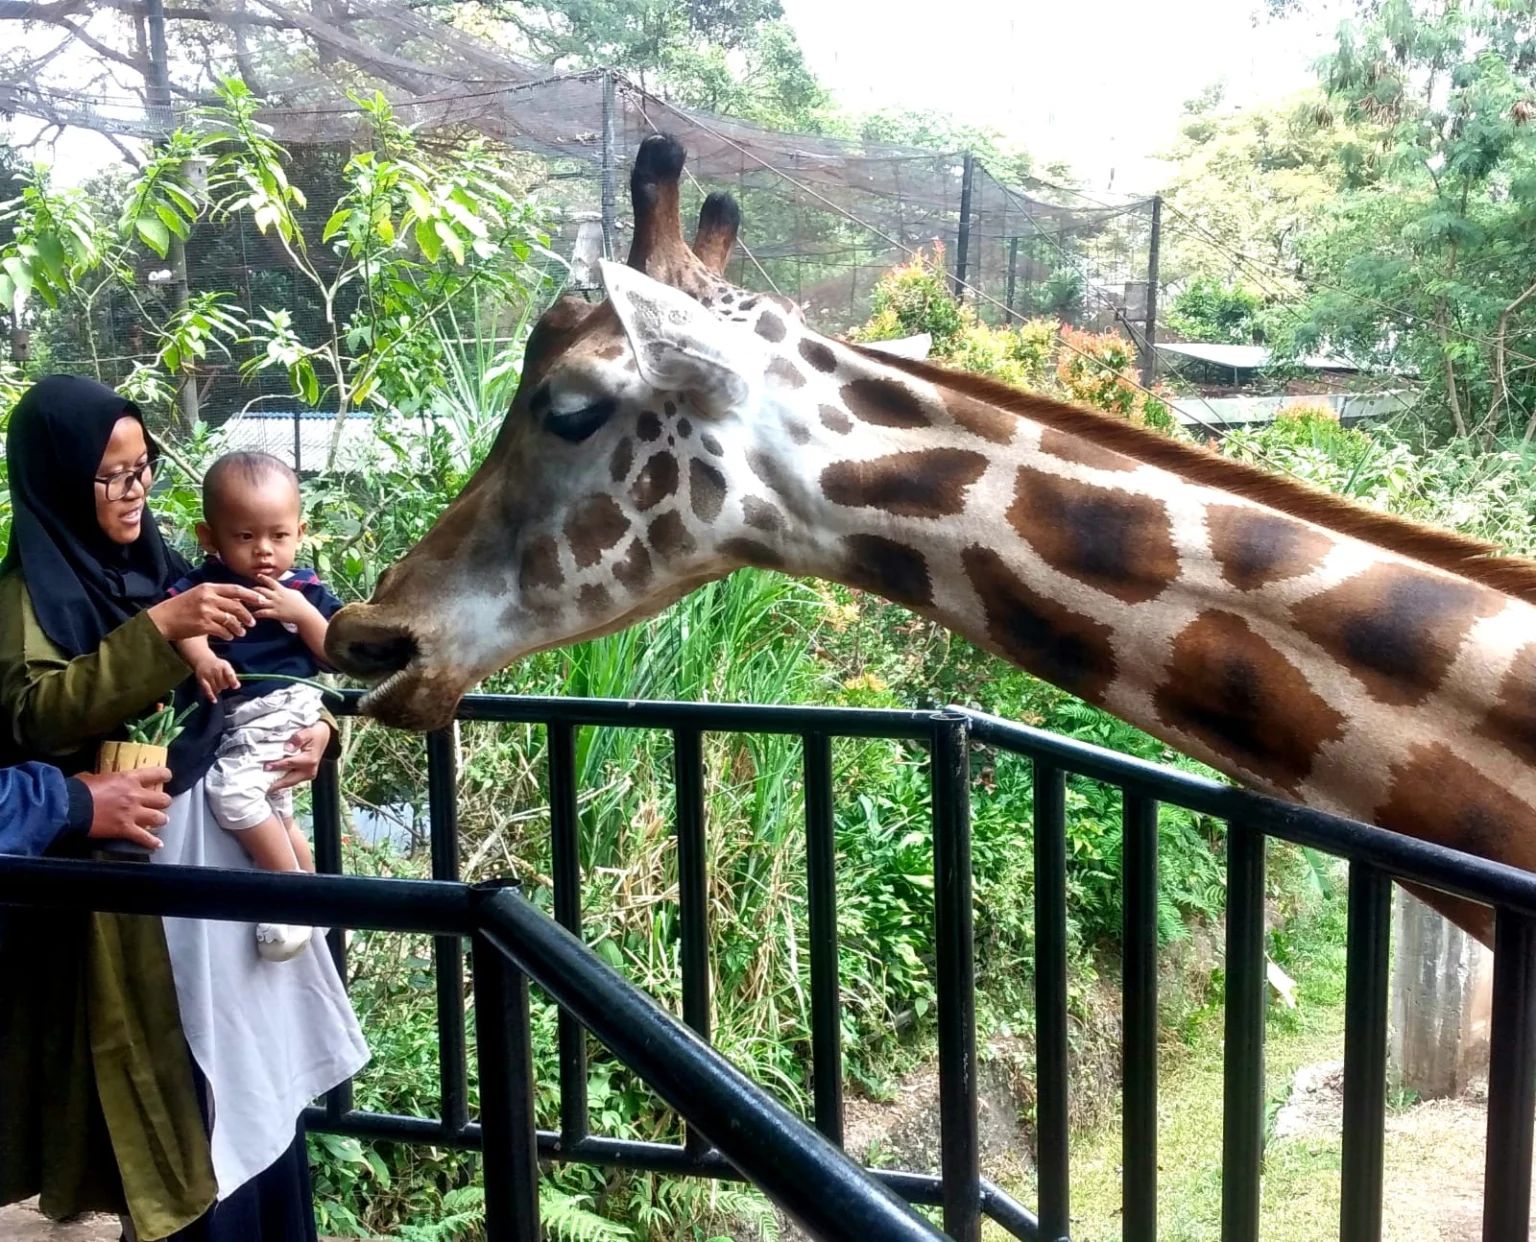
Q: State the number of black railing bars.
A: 12